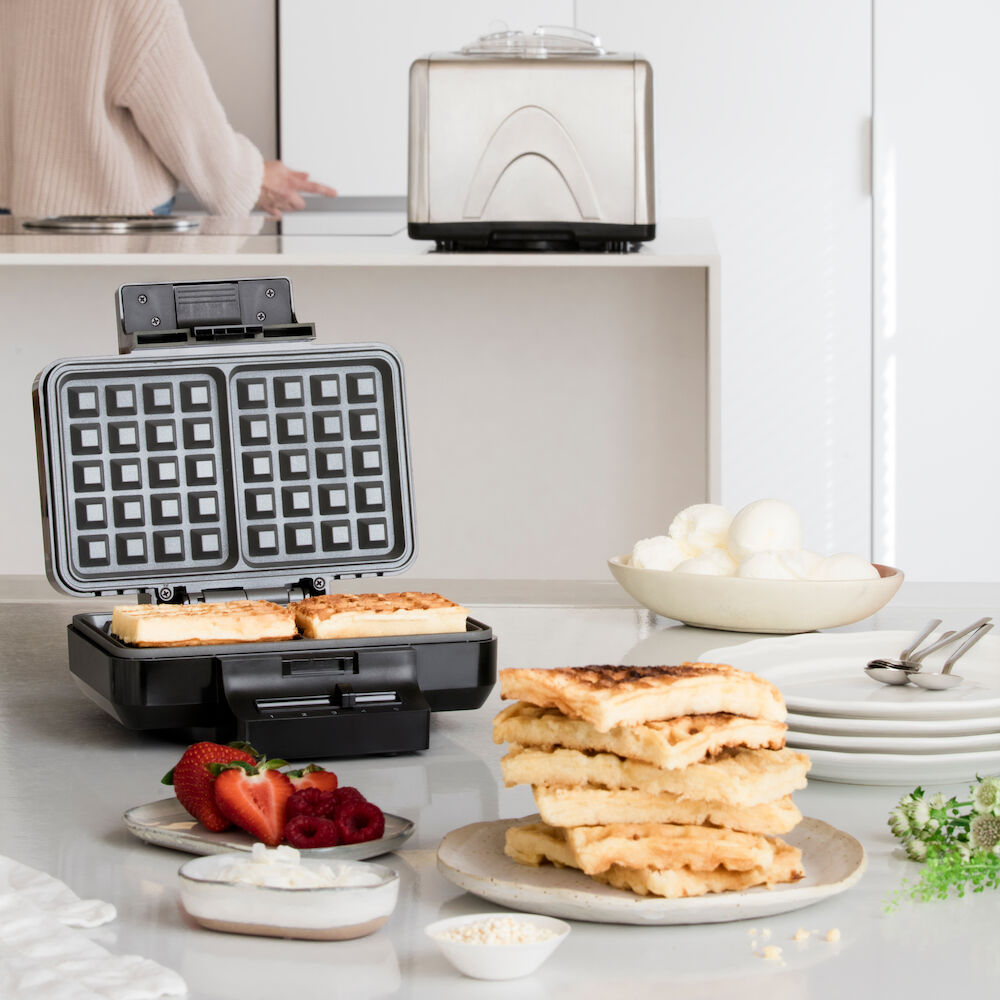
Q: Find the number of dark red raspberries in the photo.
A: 4